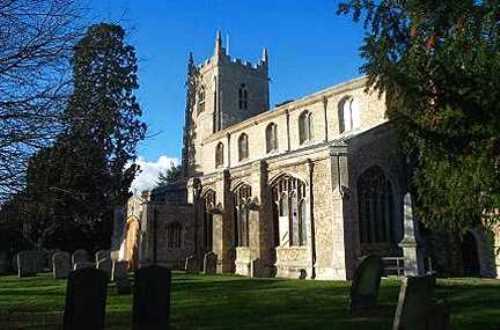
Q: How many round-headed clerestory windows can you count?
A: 5